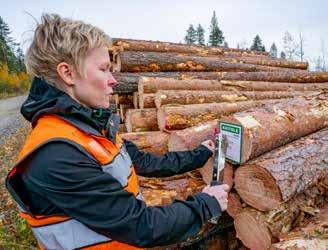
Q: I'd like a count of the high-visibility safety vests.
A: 1